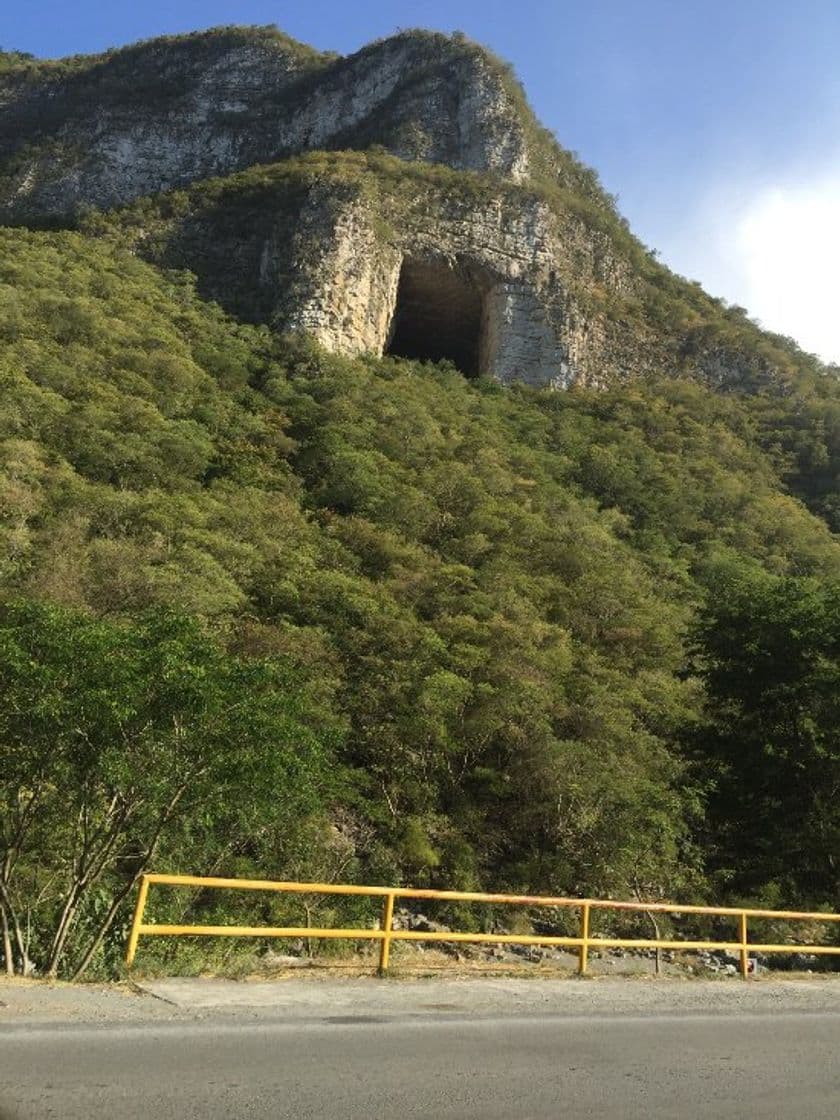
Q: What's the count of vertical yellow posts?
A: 4